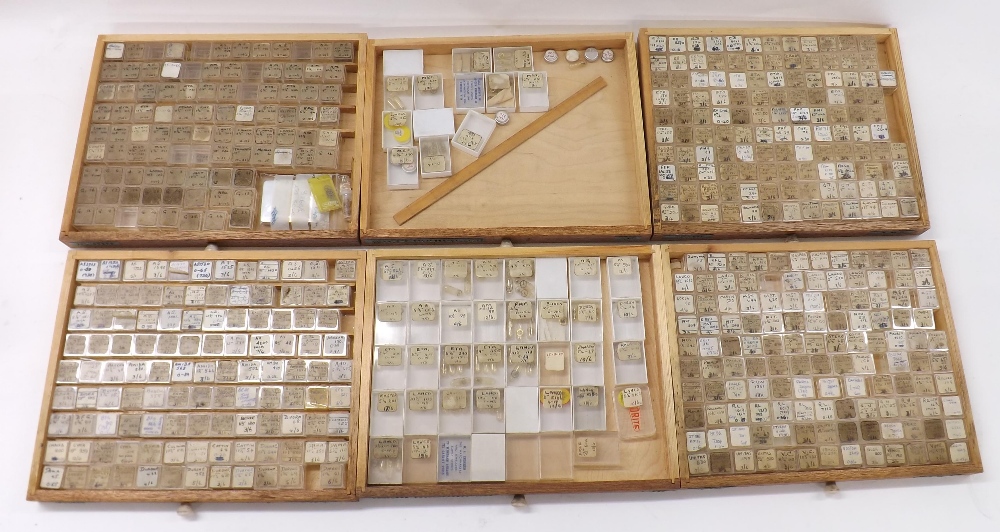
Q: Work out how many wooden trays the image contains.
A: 6